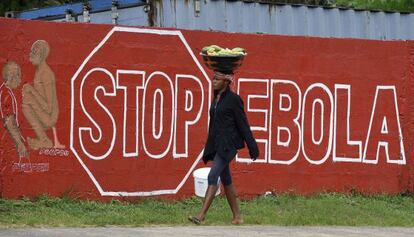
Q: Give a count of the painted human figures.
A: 2